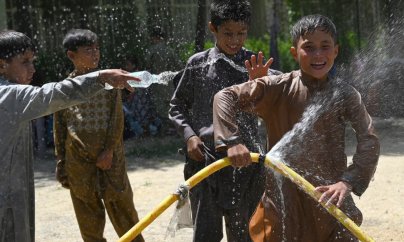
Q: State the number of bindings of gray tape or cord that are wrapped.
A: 1